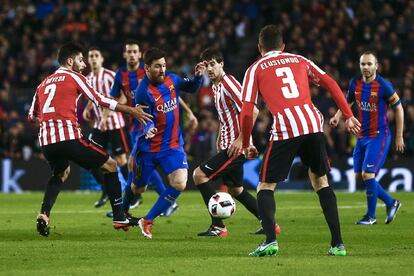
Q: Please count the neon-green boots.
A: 2